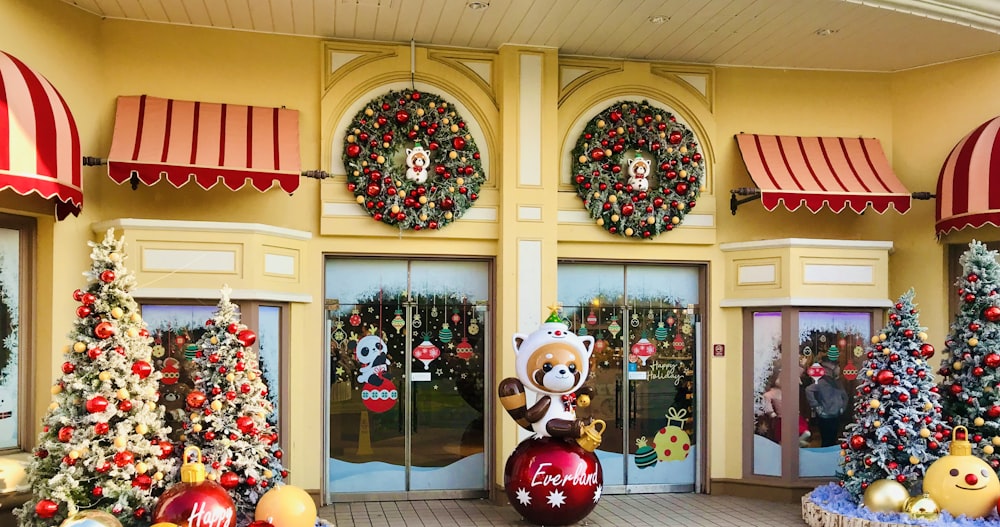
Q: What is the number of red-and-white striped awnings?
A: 4